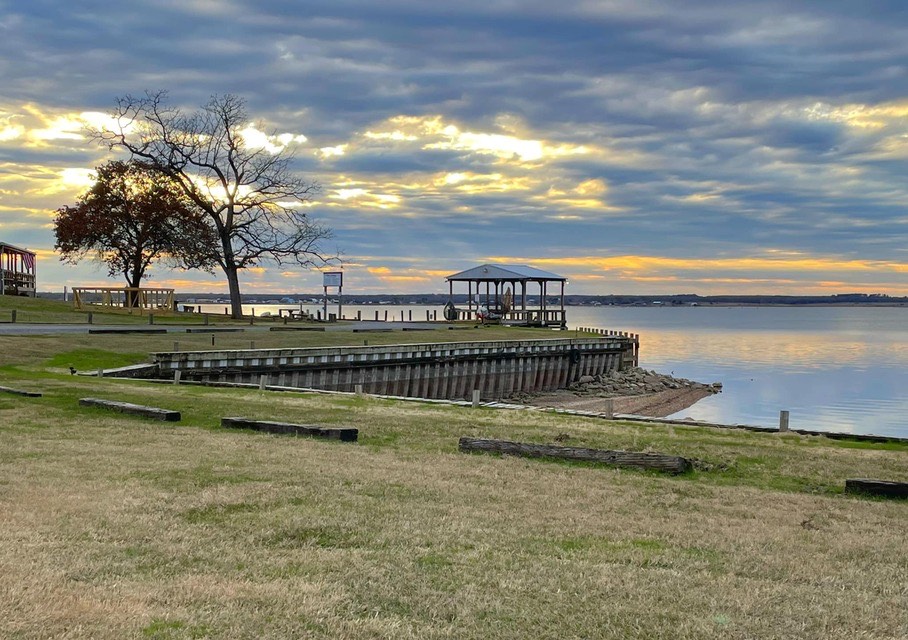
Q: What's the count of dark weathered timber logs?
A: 5